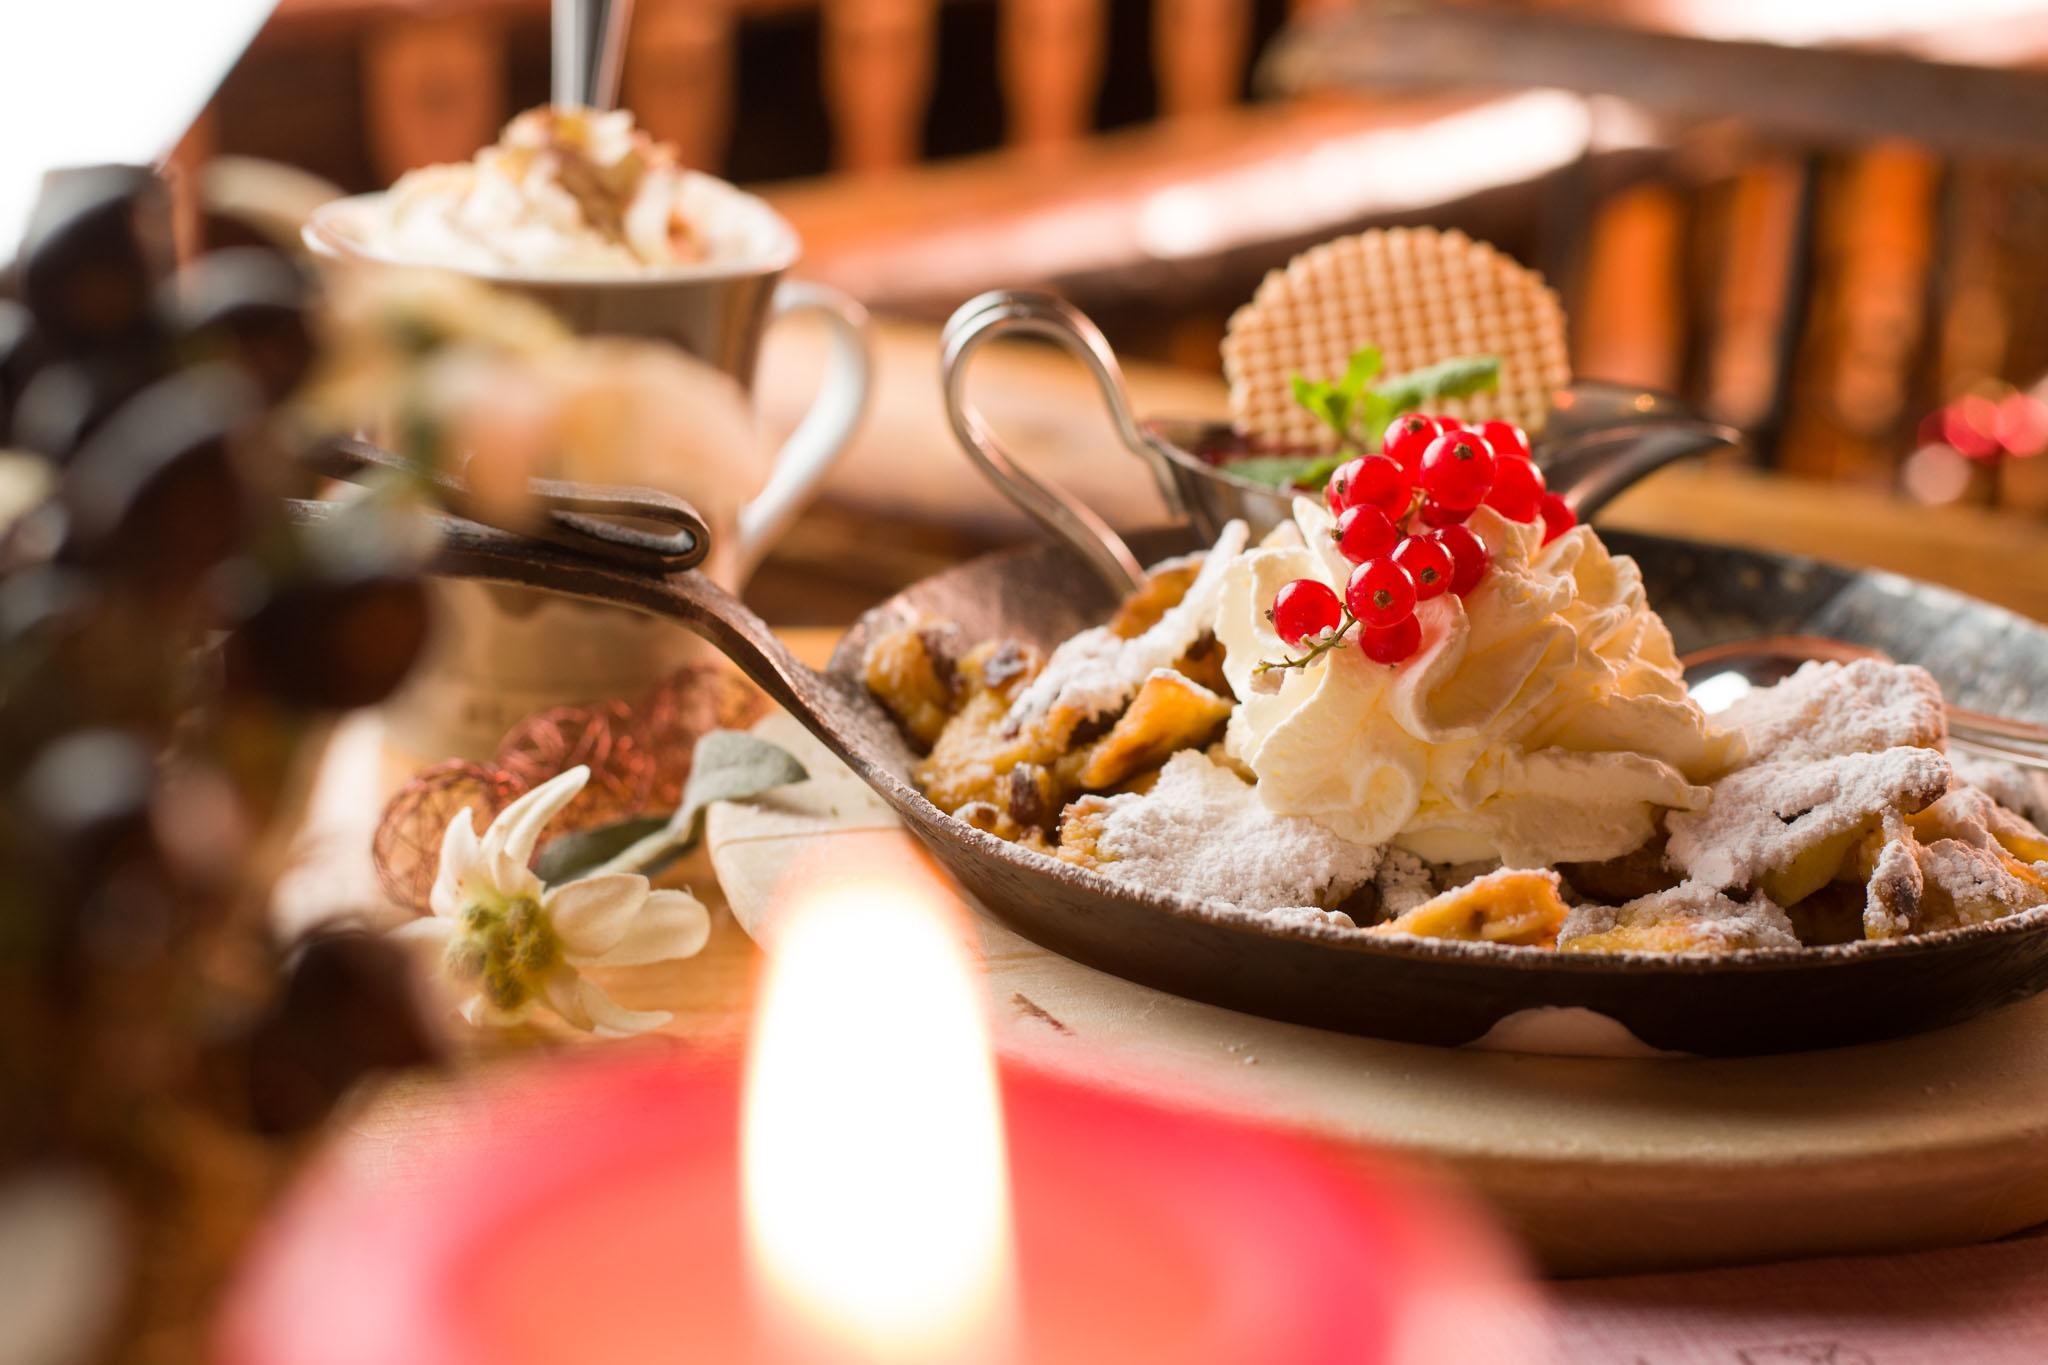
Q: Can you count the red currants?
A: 15